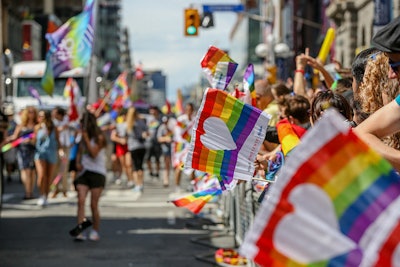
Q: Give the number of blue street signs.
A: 1